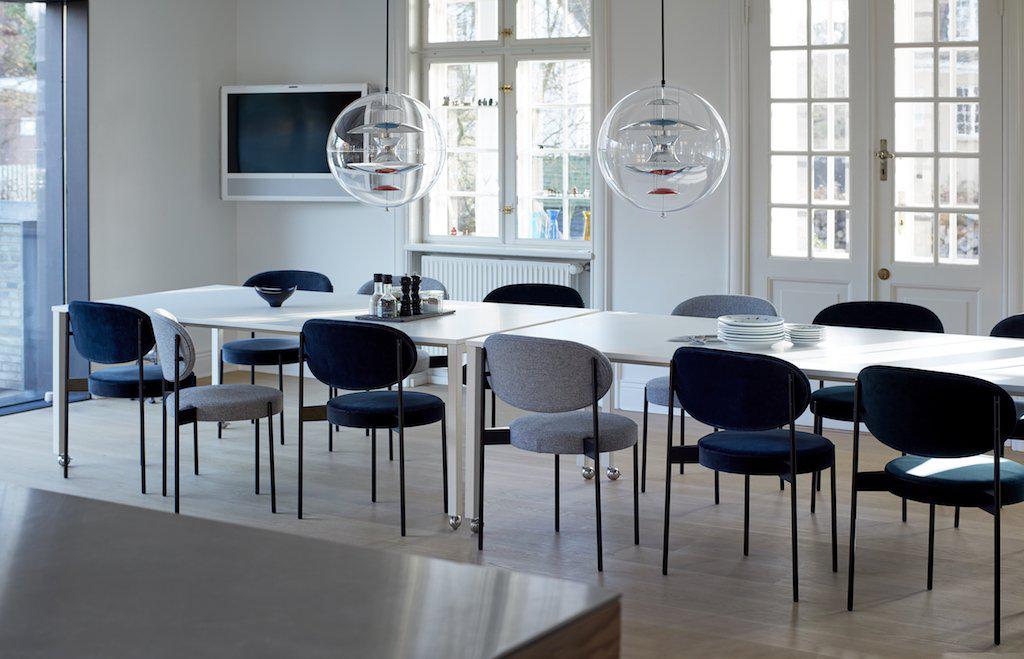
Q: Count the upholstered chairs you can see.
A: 12